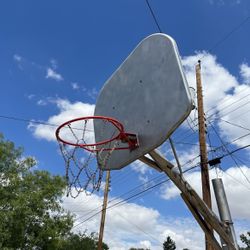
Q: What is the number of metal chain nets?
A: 1